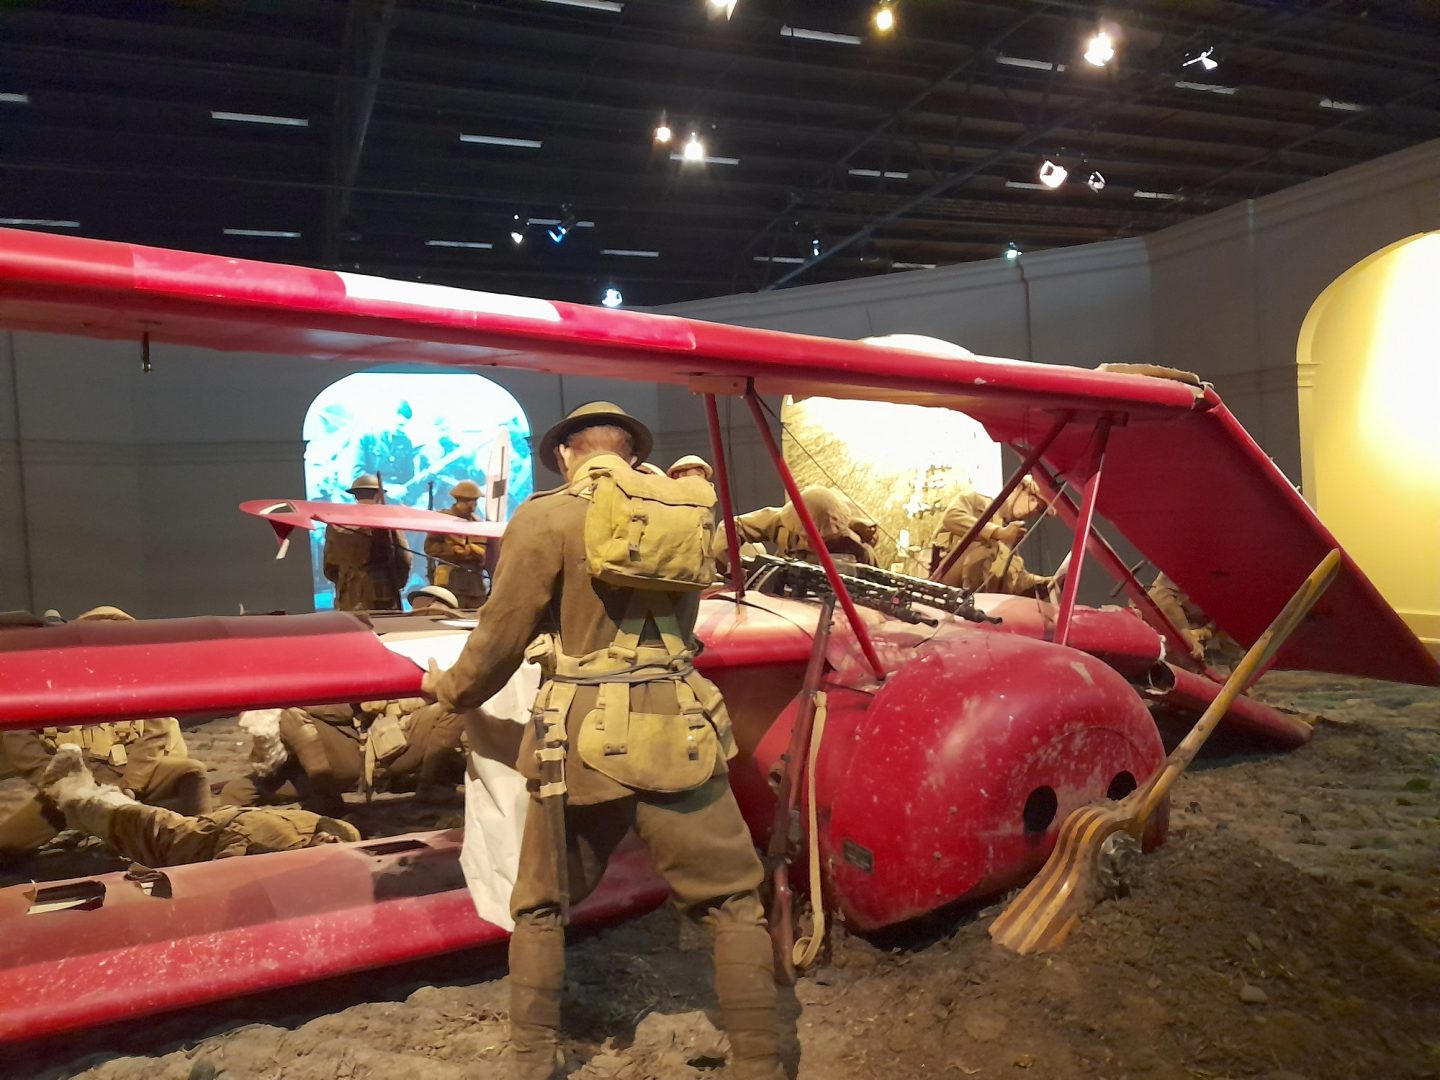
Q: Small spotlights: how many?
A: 13